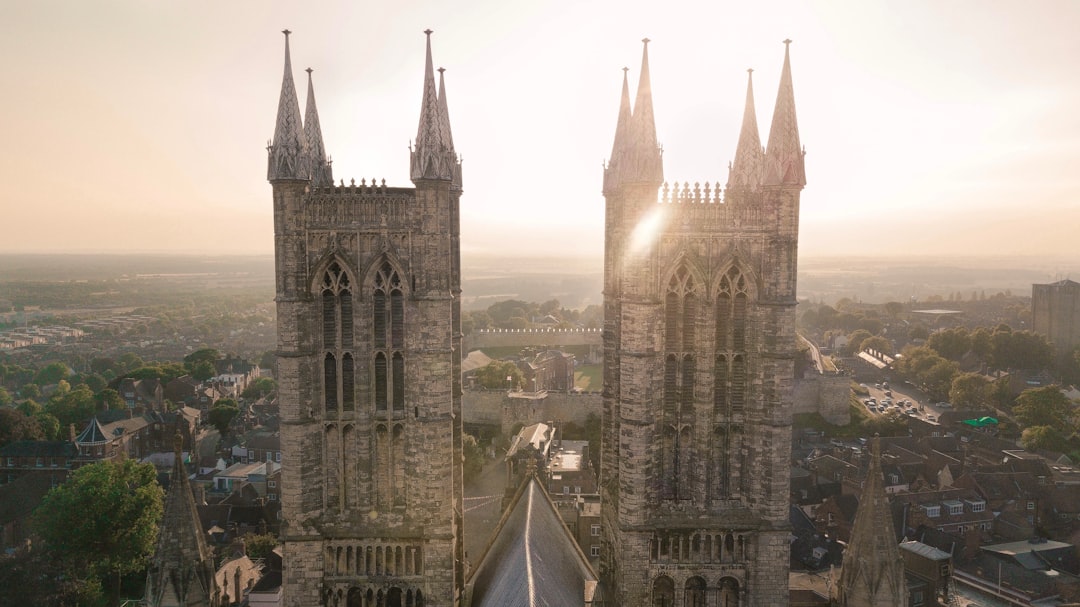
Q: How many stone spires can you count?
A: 10